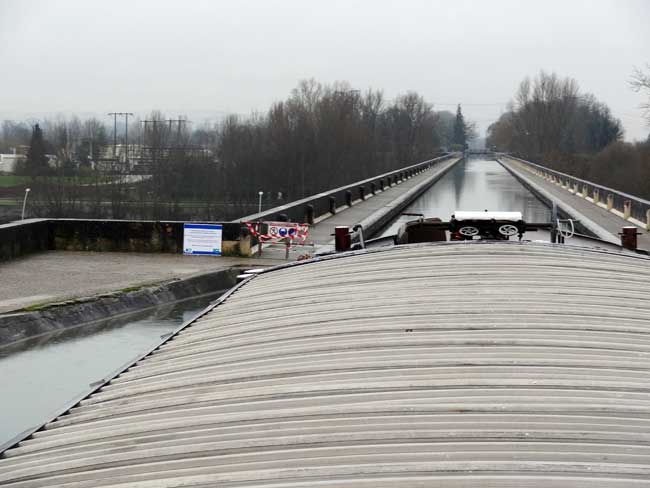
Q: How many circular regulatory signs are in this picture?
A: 3